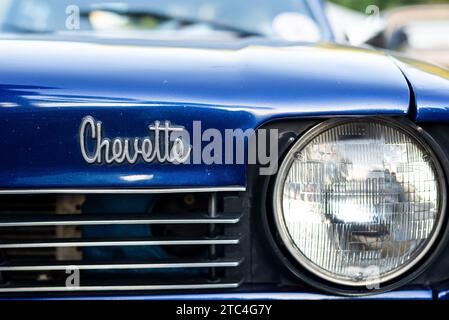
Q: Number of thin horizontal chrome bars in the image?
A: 5